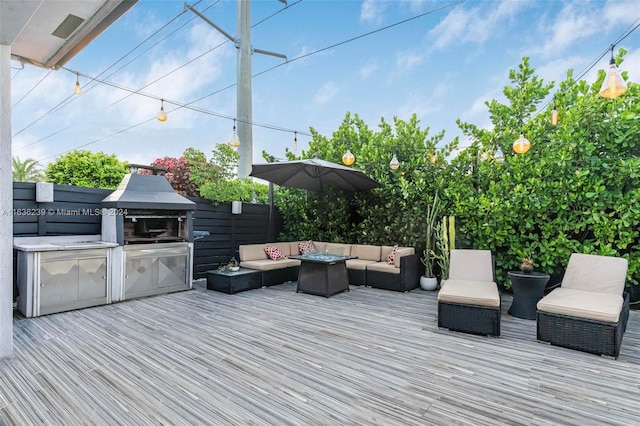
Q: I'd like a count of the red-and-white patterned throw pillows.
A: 3